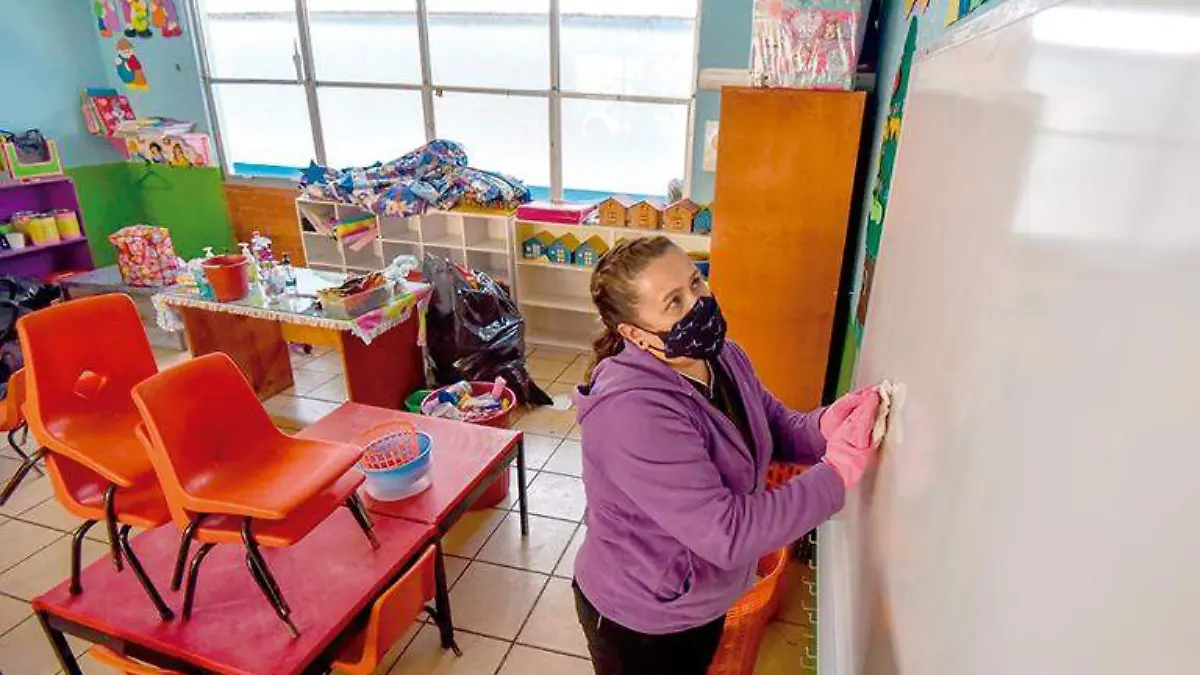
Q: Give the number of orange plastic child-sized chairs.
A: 7